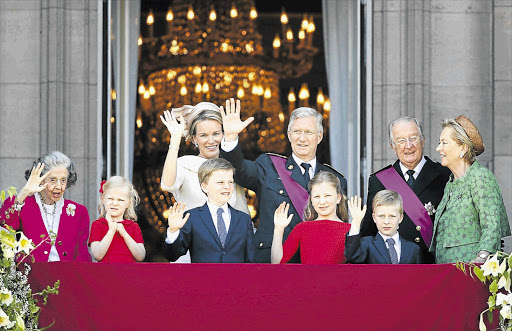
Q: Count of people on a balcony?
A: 9